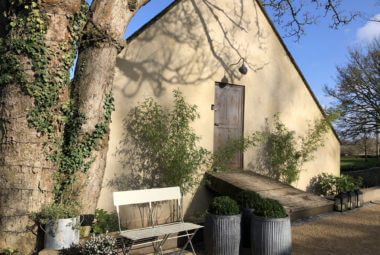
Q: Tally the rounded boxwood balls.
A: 3